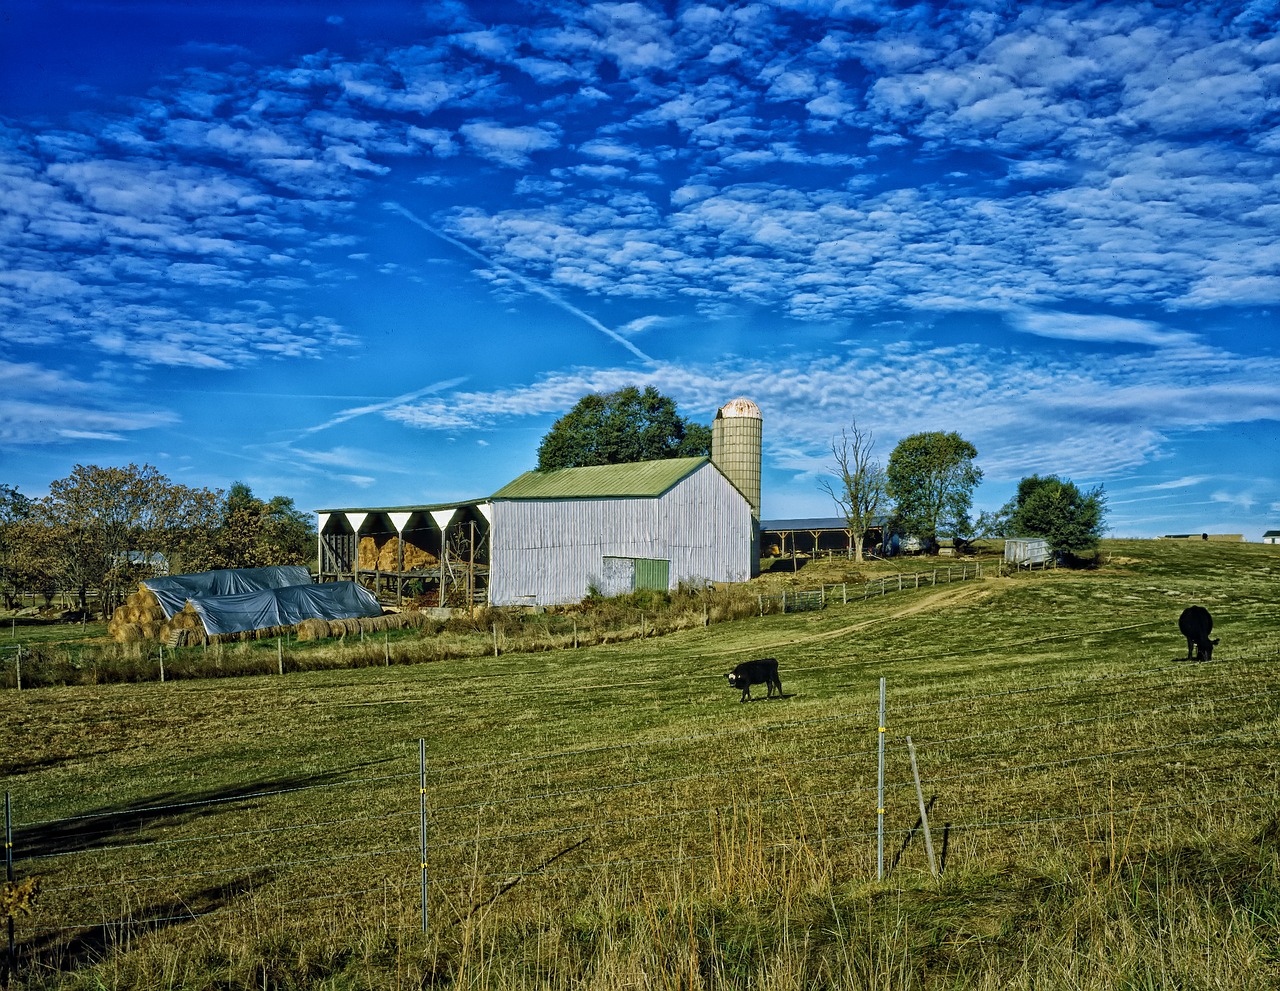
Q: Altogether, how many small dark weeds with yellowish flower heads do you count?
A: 1